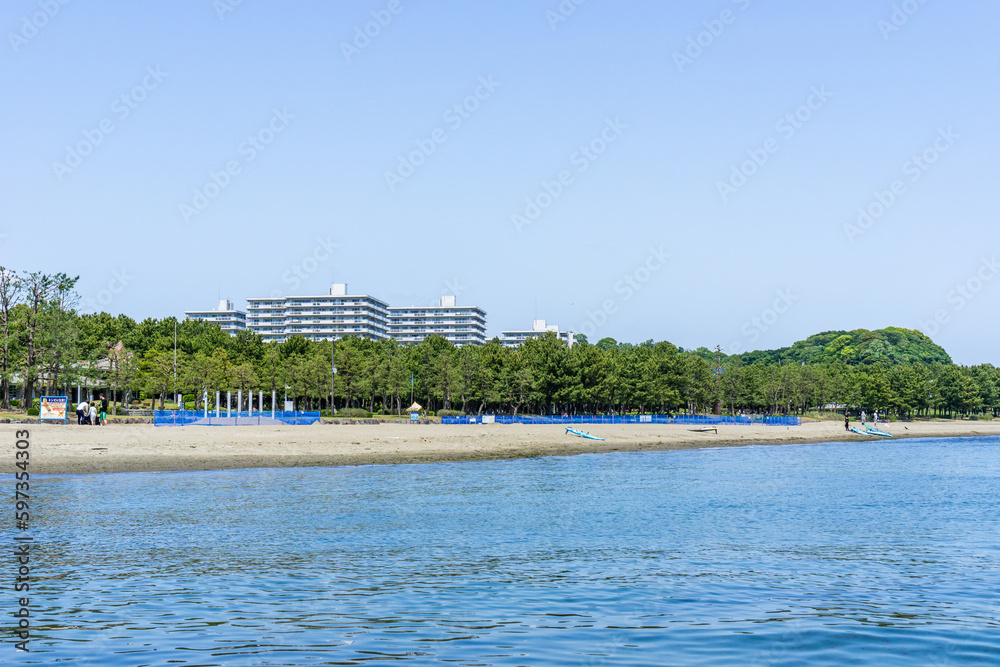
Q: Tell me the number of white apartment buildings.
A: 4